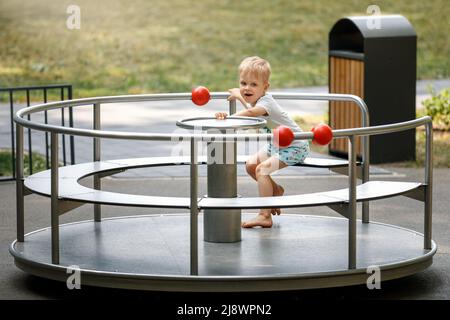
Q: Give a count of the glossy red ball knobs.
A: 3